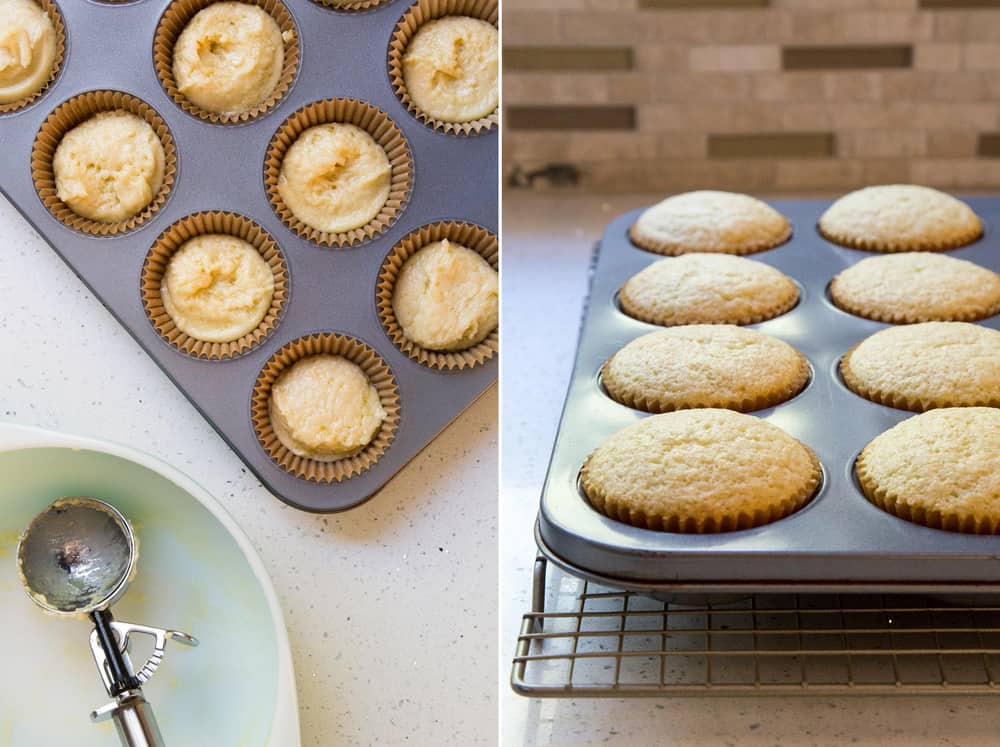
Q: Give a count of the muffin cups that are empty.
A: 0